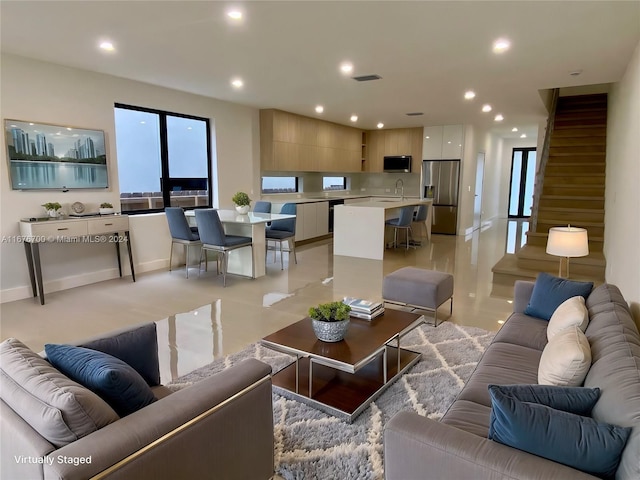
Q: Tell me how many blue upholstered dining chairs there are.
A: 4